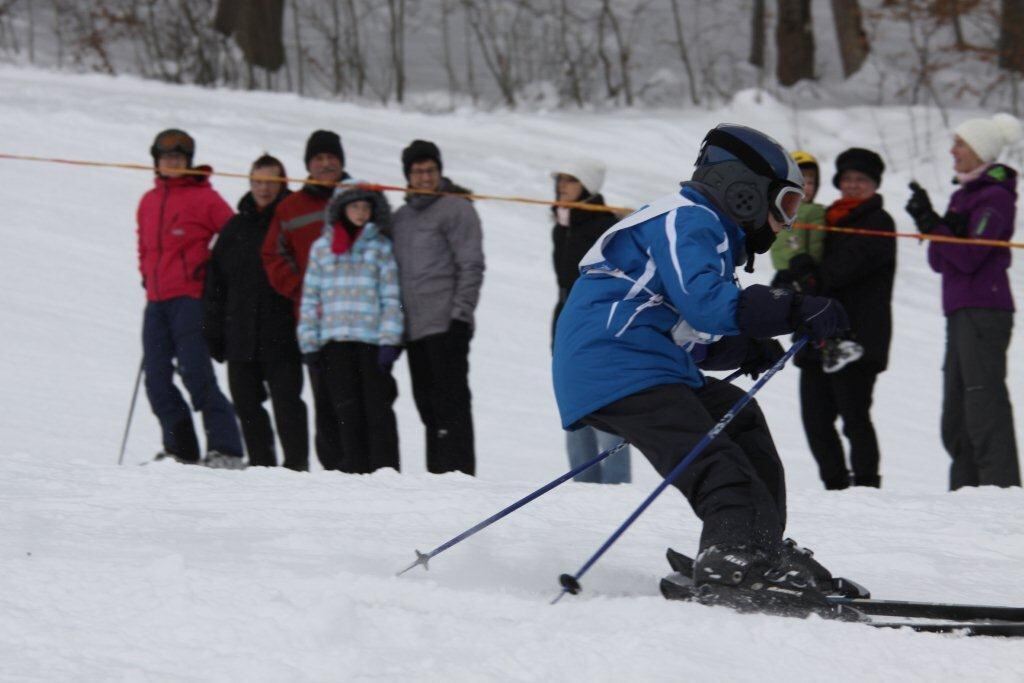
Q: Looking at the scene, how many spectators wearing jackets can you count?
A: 9